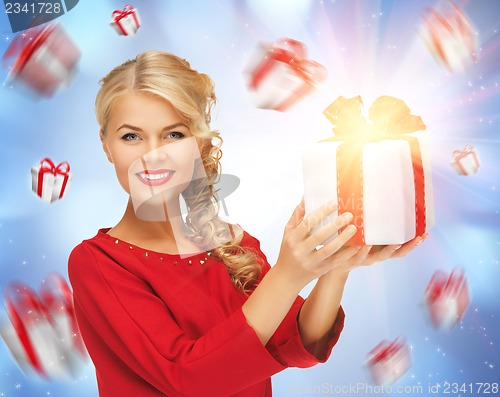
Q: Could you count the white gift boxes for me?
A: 10